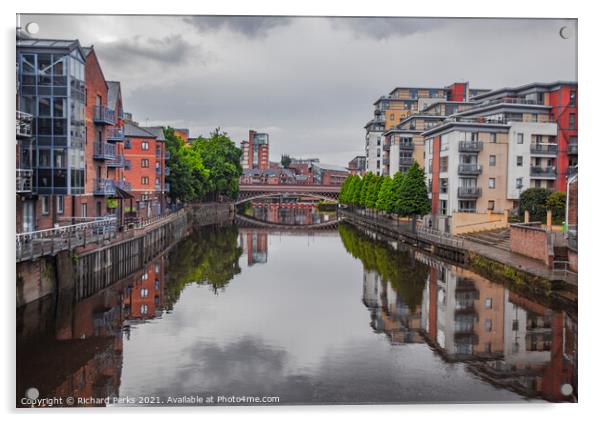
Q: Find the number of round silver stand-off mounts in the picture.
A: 4